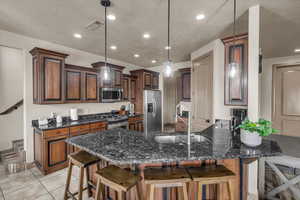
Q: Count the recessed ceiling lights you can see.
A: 9